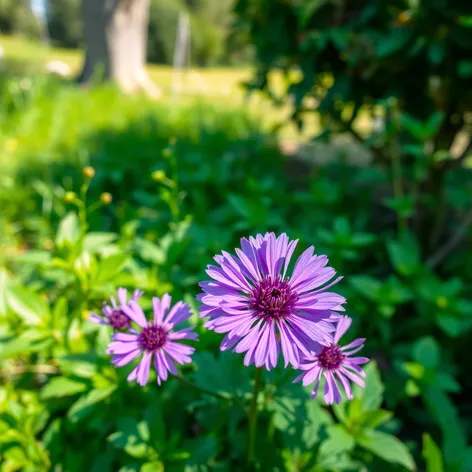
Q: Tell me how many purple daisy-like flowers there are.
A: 4